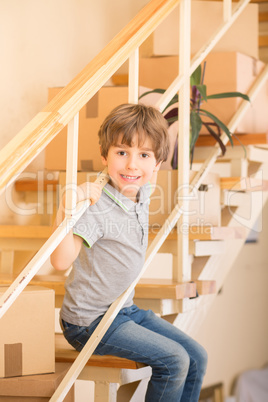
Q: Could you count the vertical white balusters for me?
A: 4